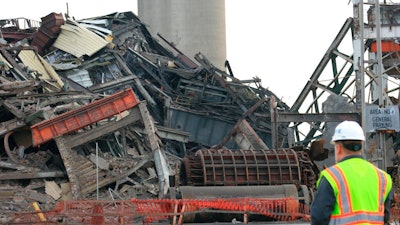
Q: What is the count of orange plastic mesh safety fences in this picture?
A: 1